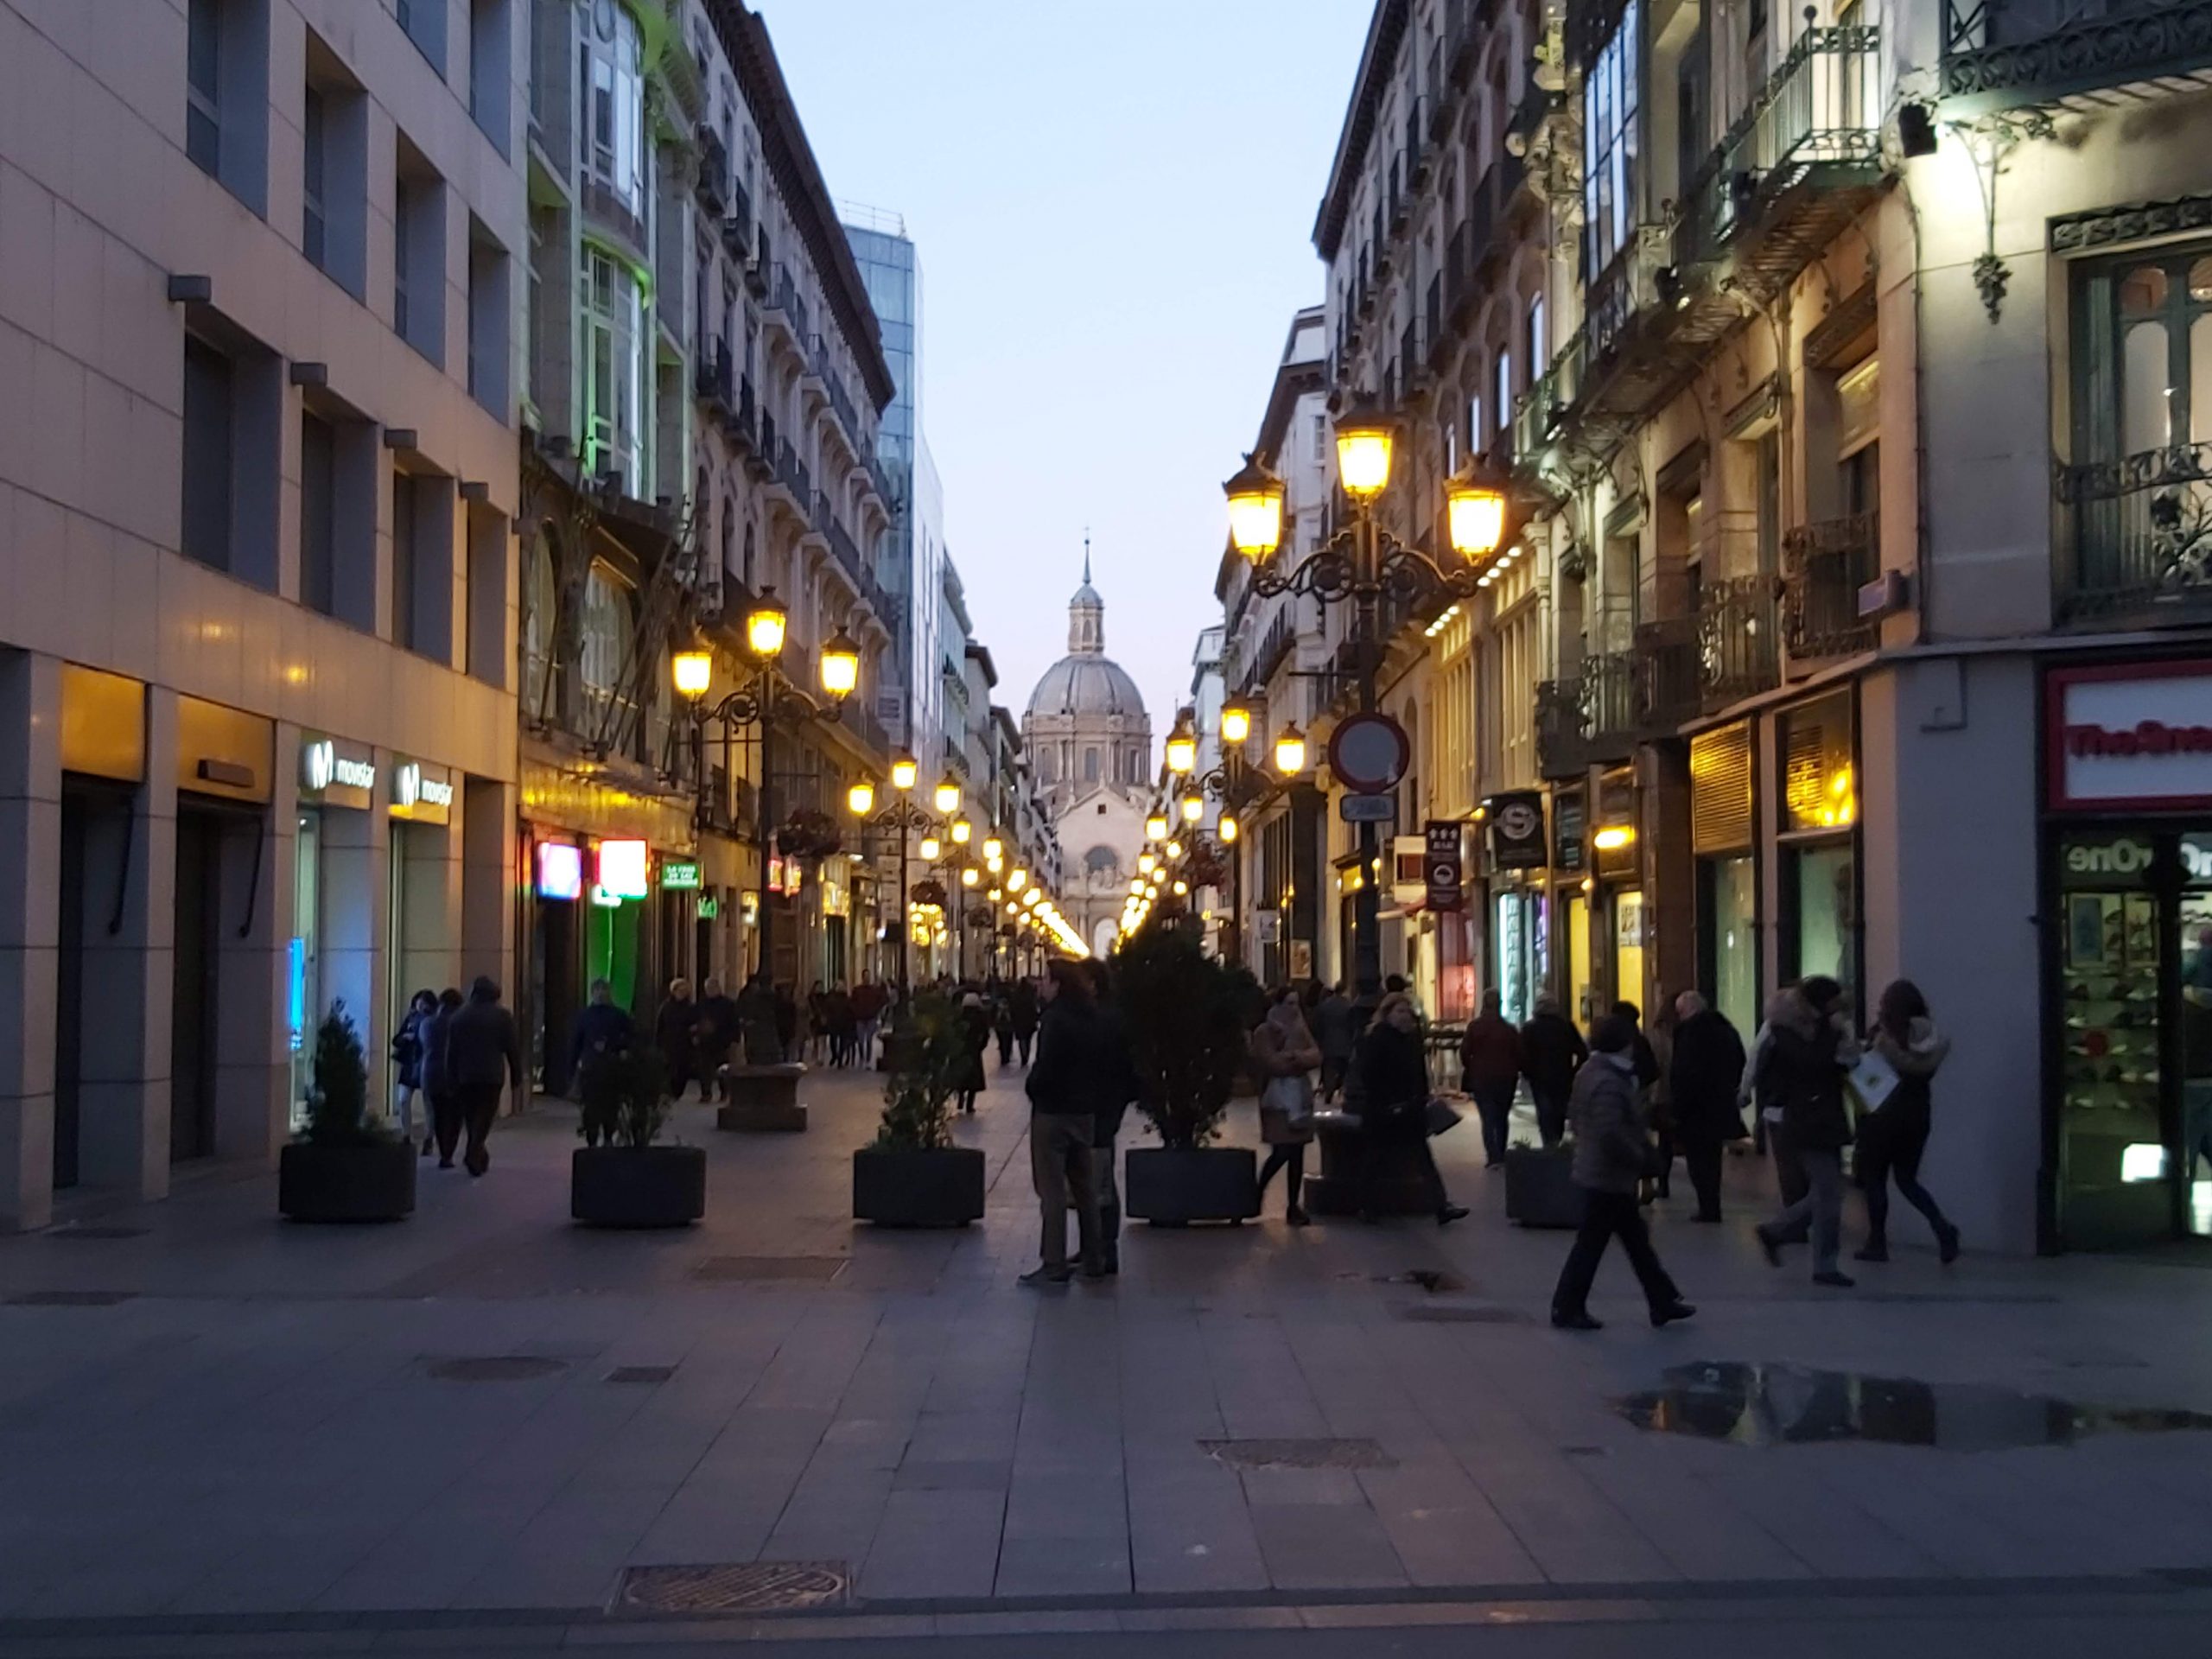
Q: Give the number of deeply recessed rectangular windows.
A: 10